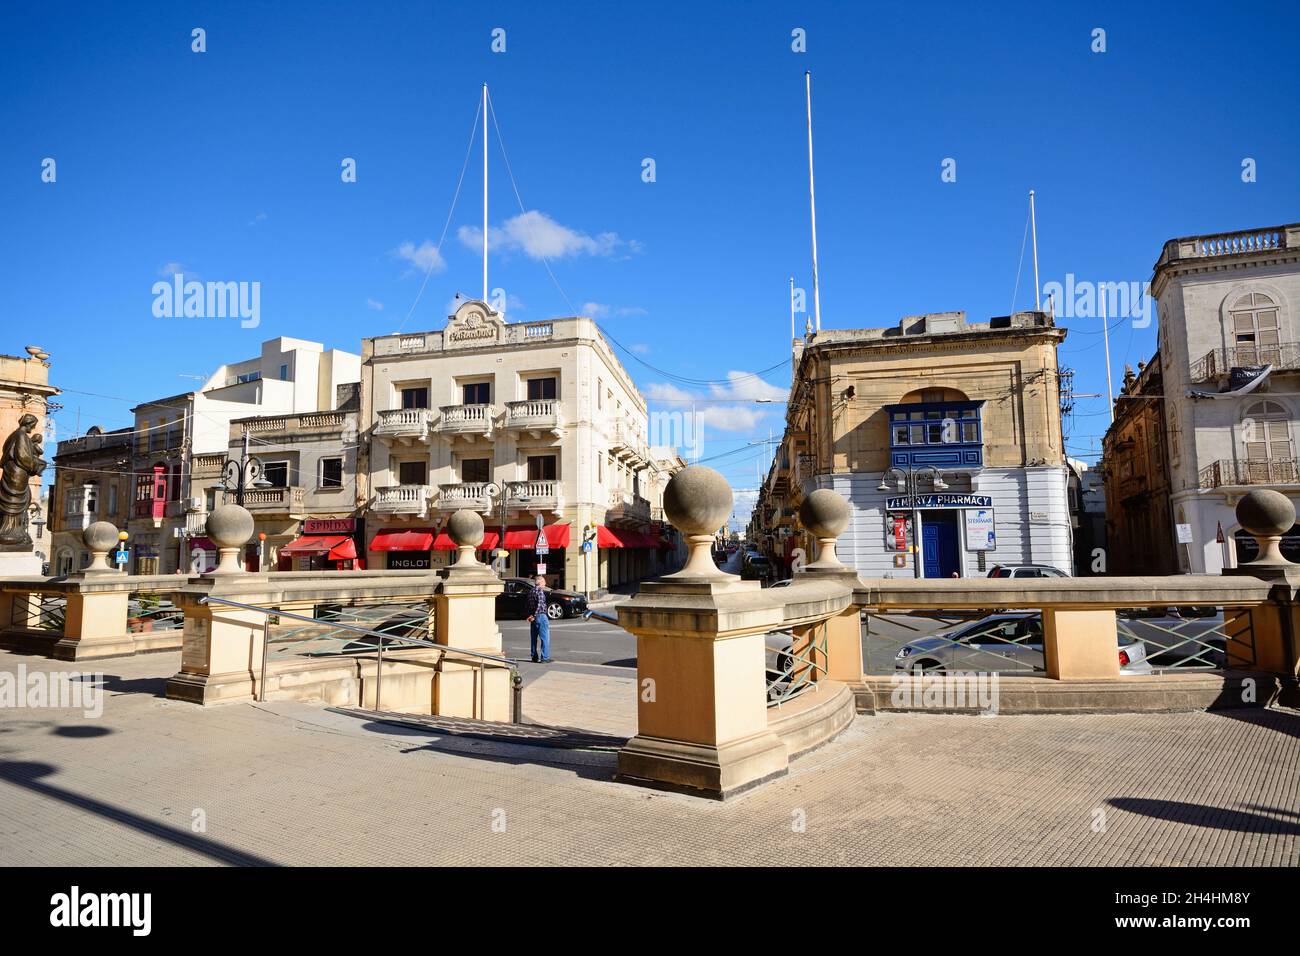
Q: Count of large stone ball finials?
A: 6